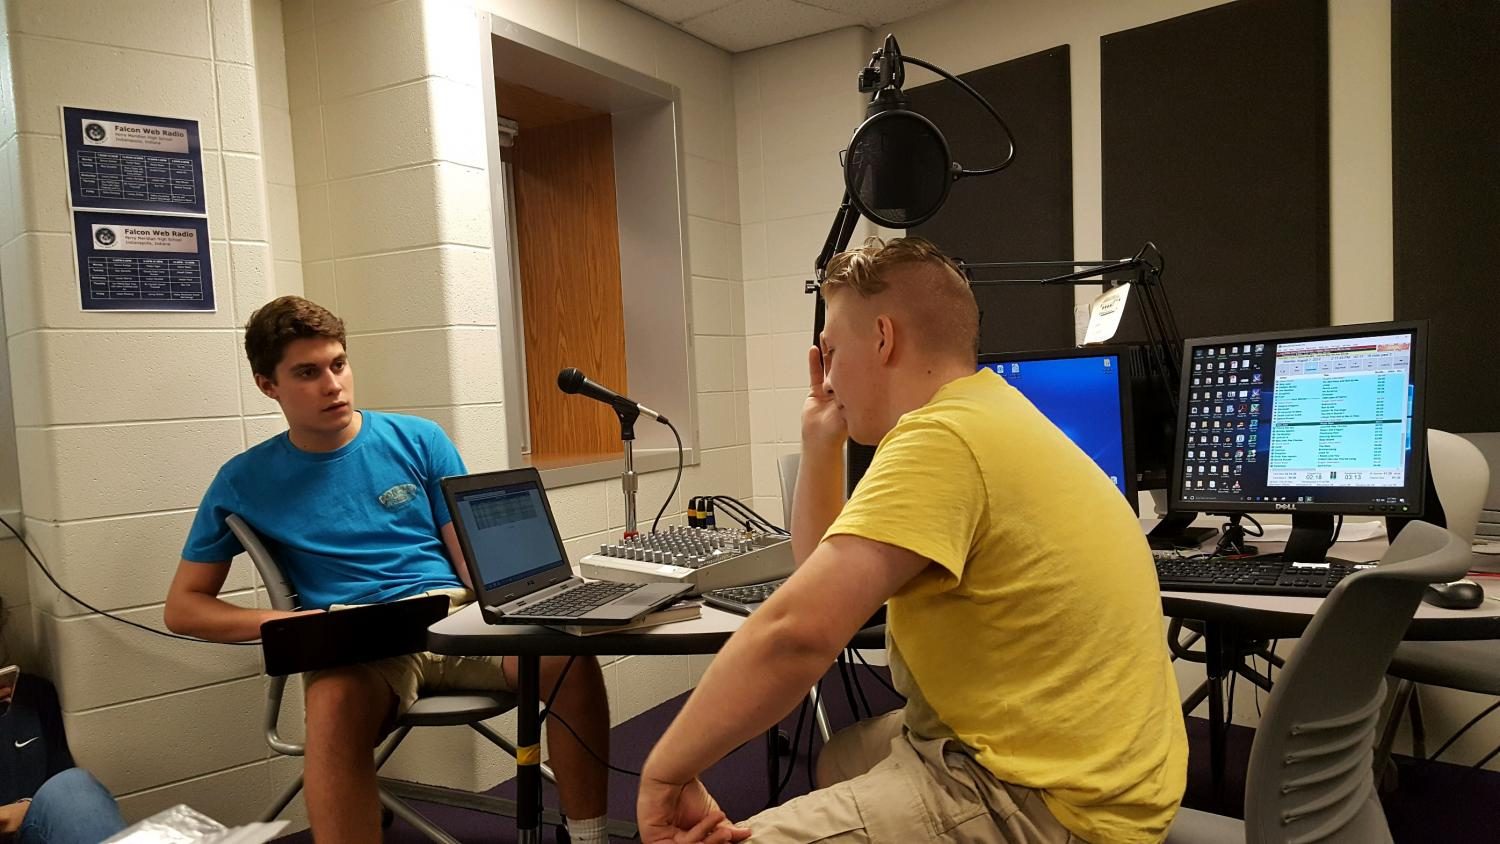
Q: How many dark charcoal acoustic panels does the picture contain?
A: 3